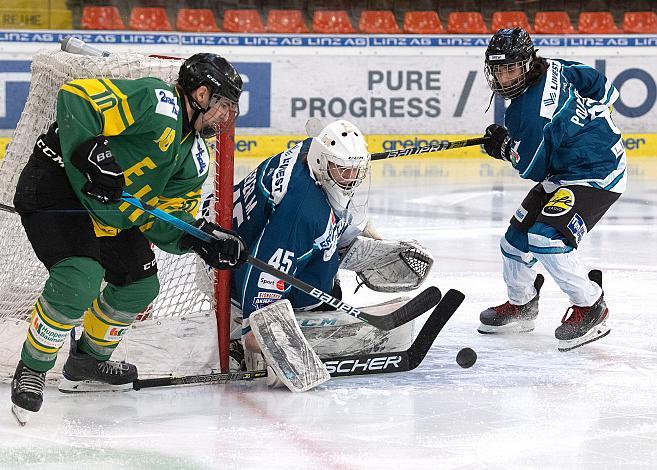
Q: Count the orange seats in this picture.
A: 13